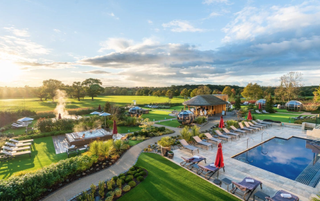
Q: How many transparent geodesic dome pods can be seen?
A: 4